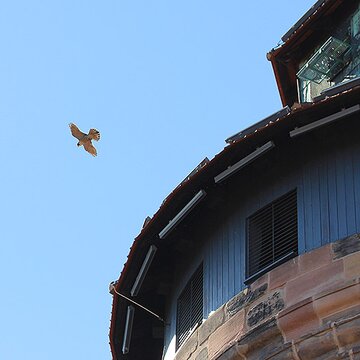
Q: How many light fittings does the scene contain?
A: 5